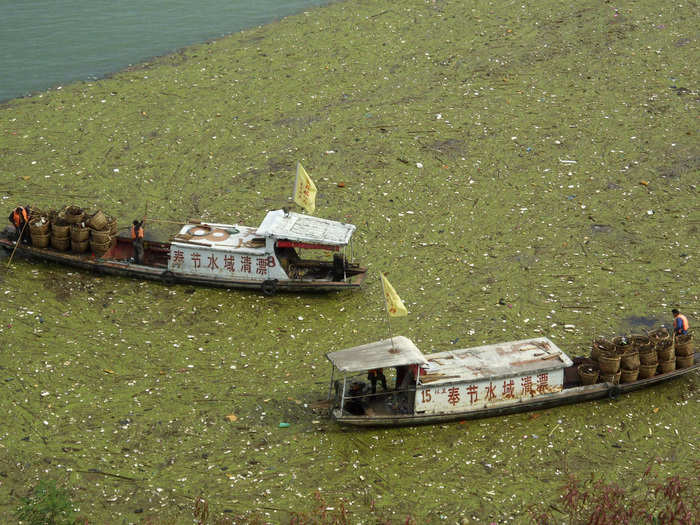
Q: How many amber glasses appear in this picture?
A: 0